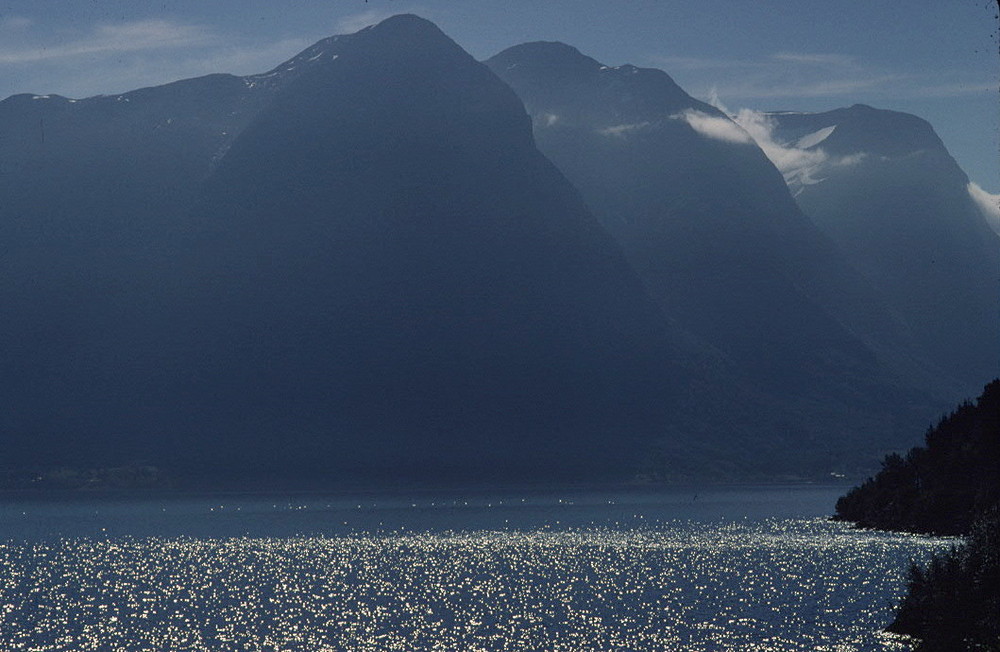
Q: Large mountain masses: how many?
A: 3